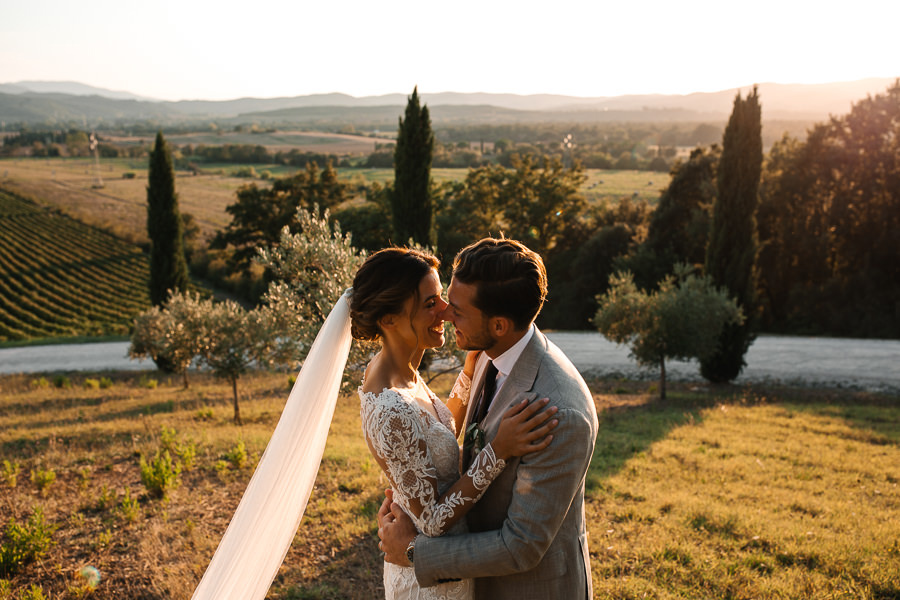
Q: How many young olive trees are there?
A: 4